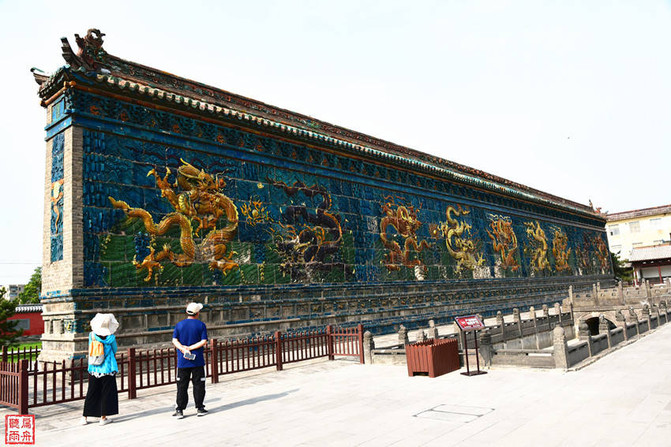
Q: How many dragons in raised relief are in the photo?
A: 9